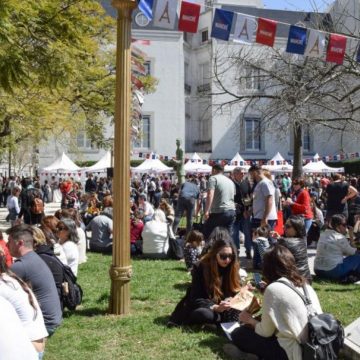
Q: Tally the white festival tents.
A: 7